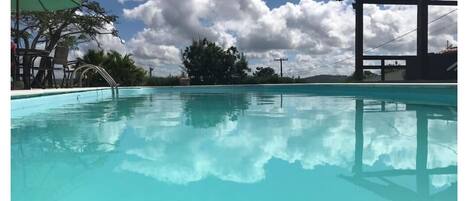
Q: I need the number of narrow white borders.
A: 2